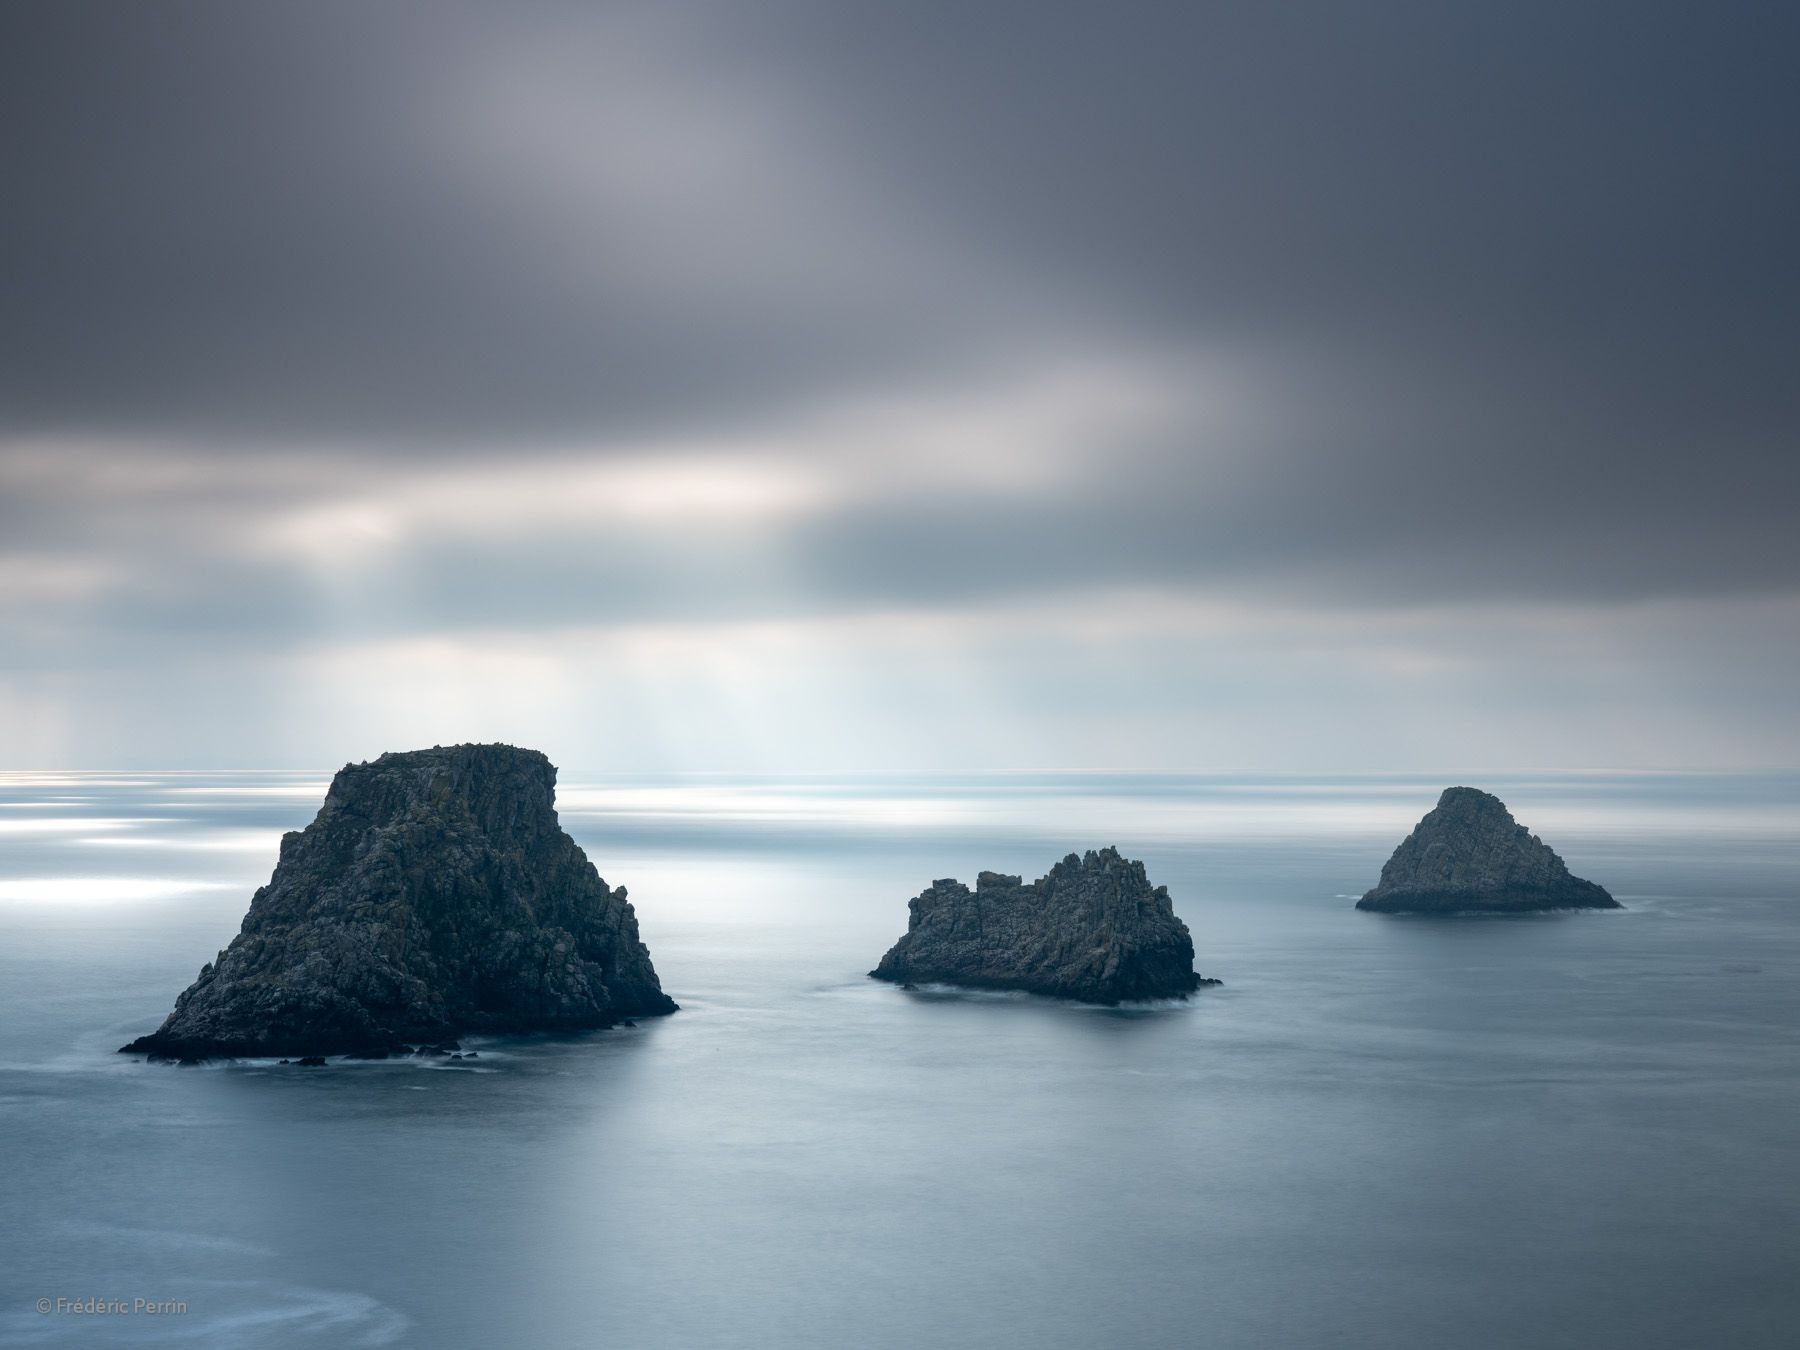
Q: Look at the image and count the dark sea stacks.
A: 3